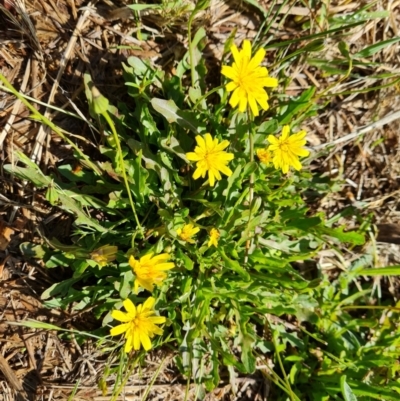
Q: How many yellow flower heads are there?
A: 9